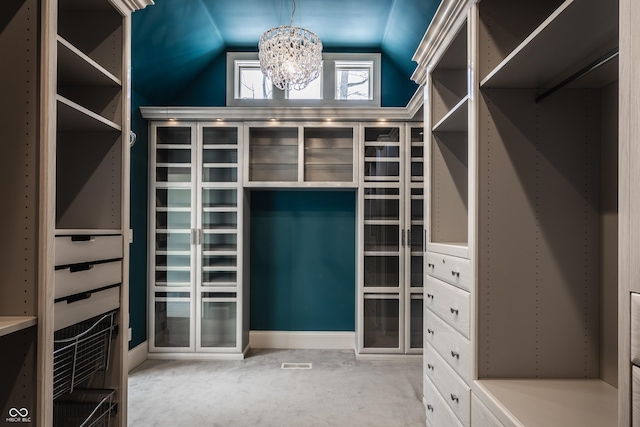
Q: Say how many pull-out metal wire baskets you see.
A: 2